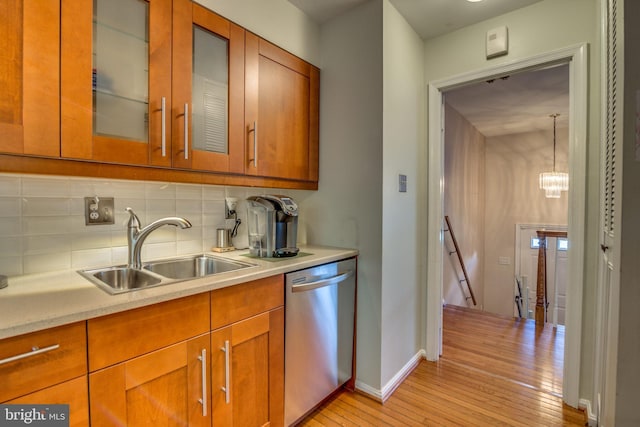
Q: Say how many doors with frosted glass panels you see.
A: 2